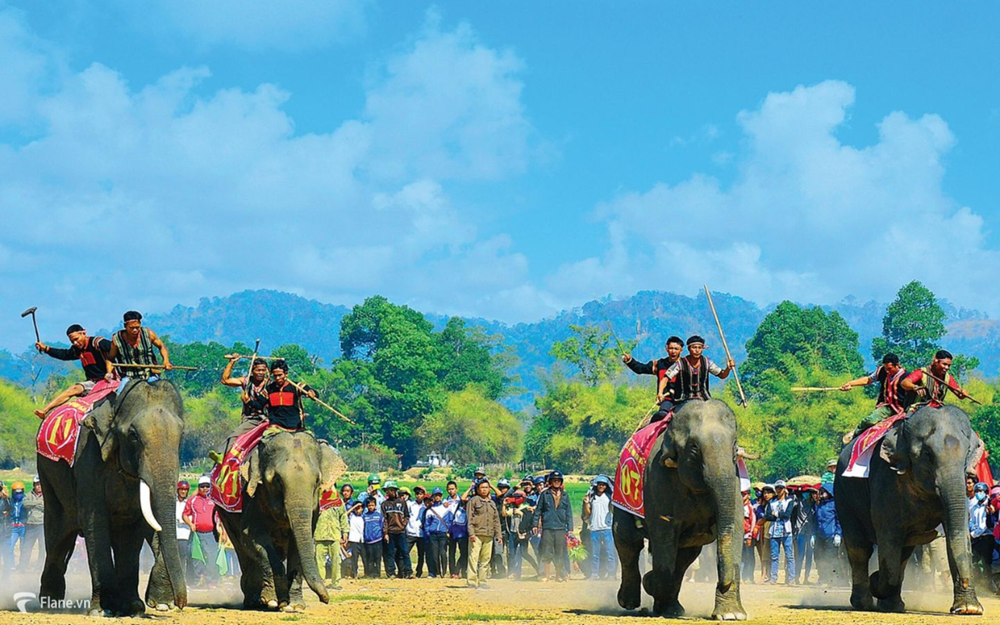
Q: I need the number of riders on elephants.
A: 8